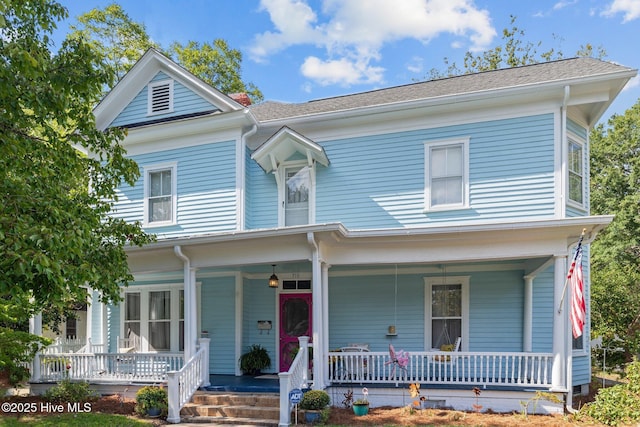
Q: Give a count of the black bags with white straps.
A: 0